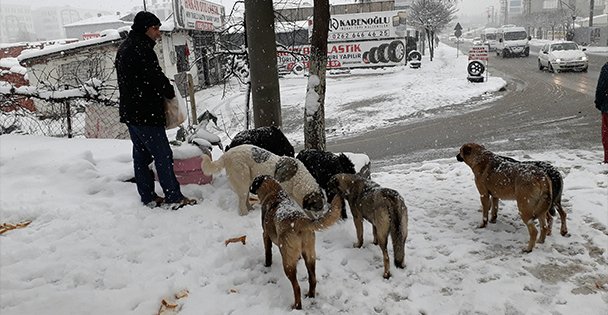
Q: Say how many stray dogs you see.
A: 7